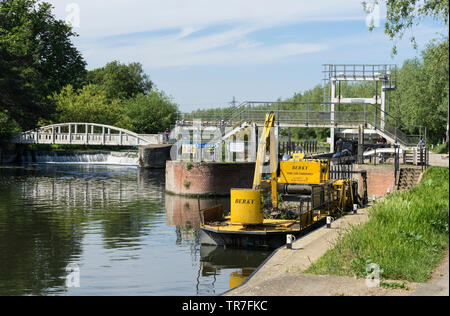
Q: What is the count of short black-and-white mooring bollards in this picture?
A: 5